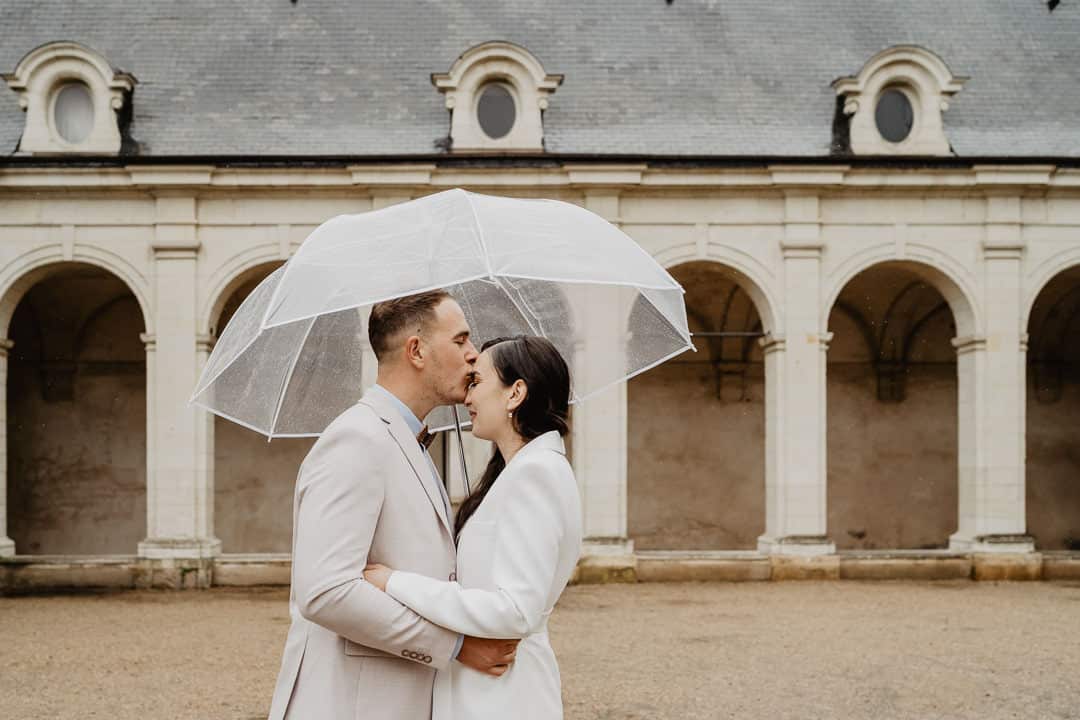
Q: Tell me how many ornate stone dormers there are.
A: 3